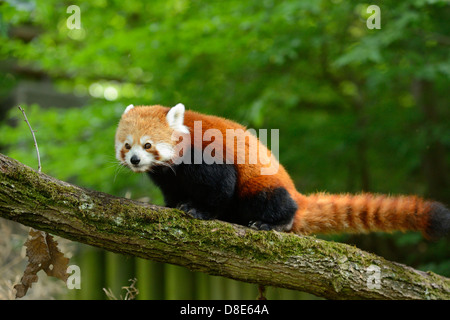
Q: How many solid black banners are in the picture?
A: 1